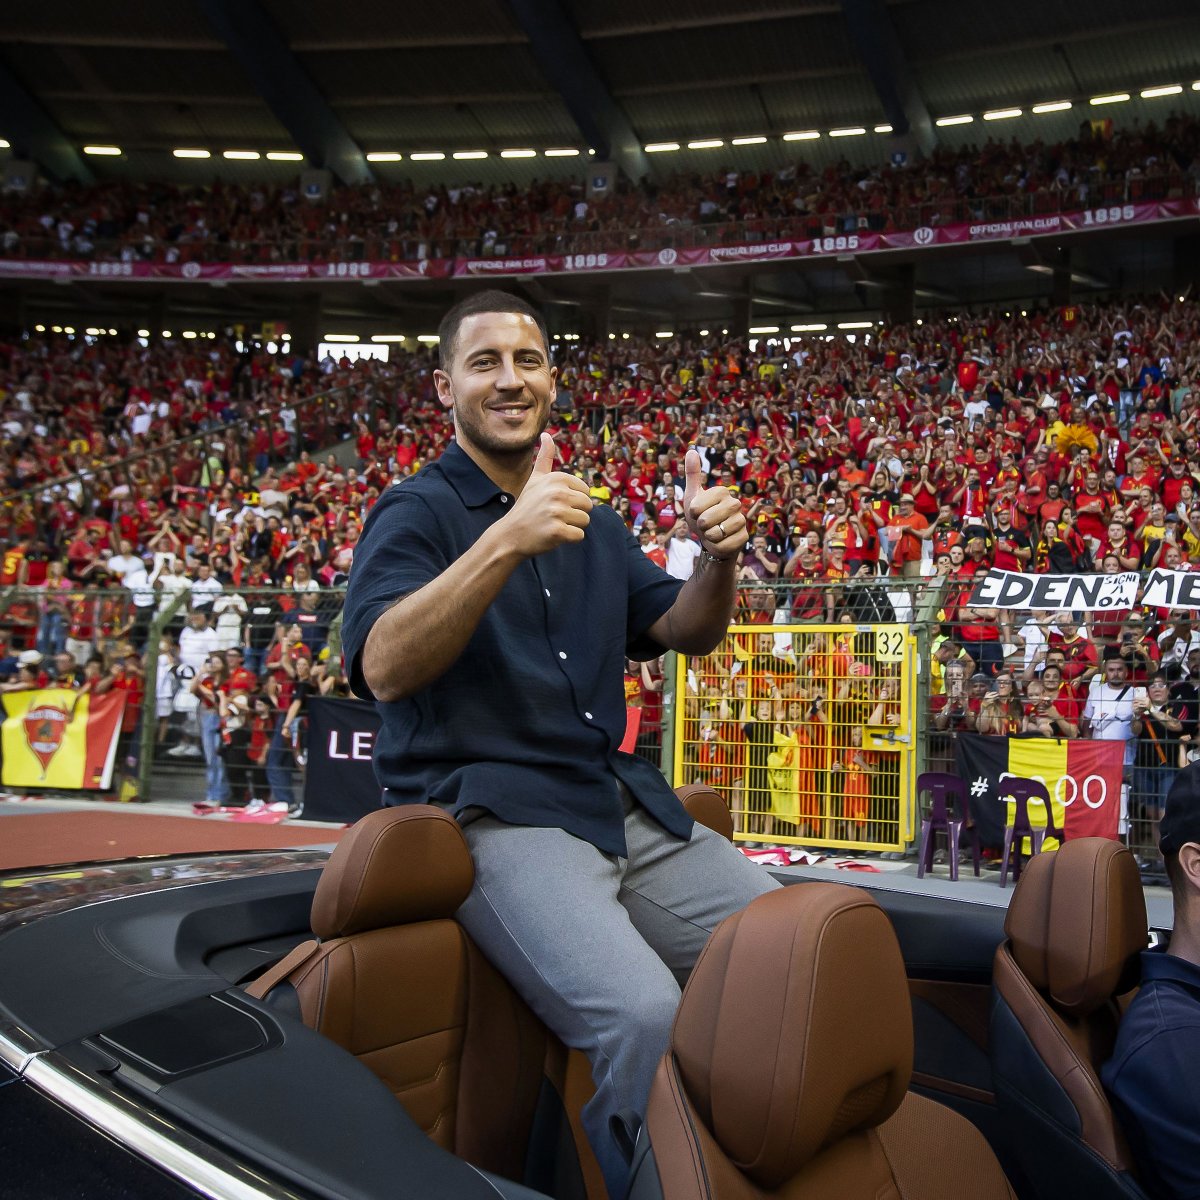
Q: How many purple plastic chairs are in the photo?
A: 2